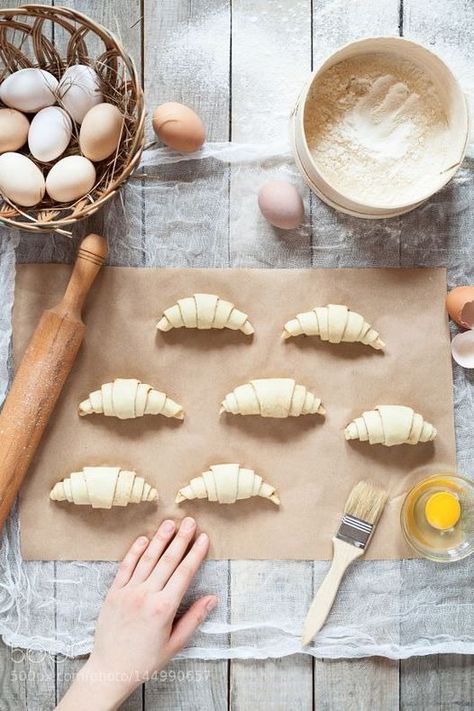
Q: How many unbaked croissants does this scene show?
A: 7